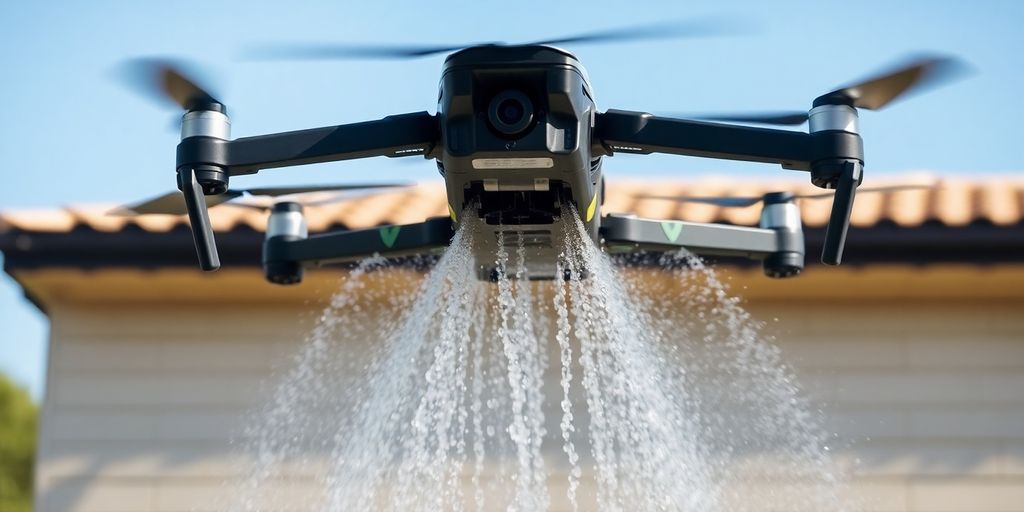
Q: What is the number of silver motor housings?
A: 4